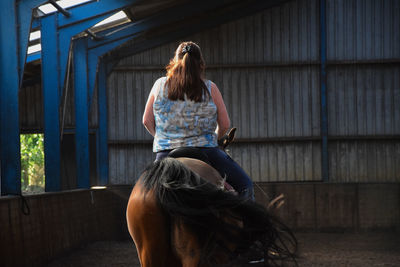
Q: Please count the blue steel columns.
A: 5